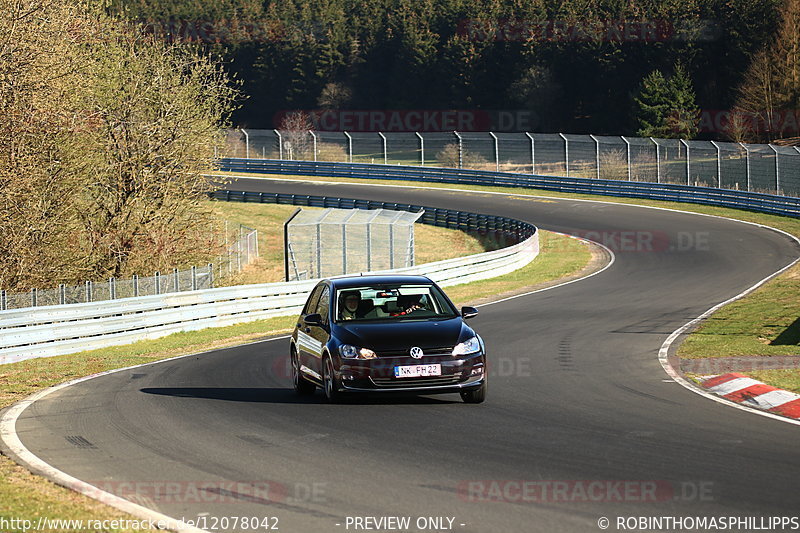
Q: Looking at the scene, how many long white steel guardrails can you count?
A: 1